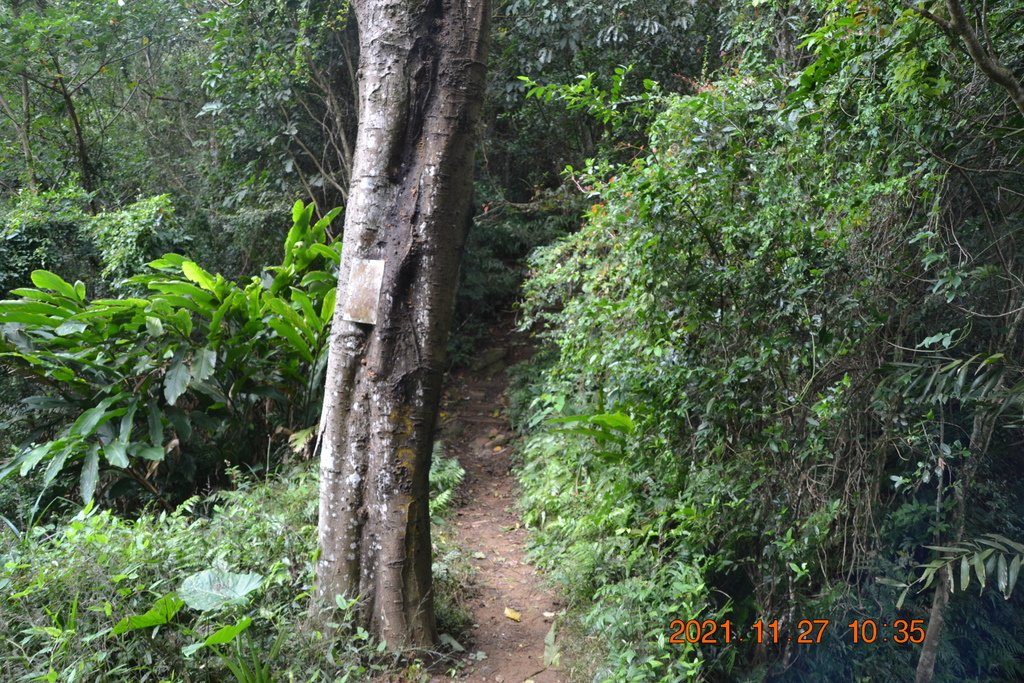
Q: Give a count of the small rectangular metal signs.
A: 1